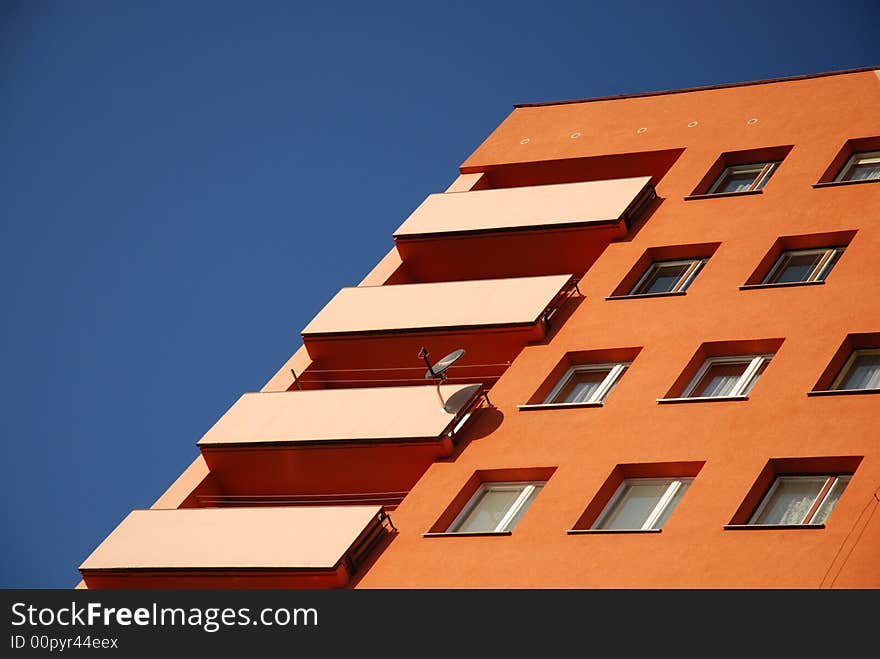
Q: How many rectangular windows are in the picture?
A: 10